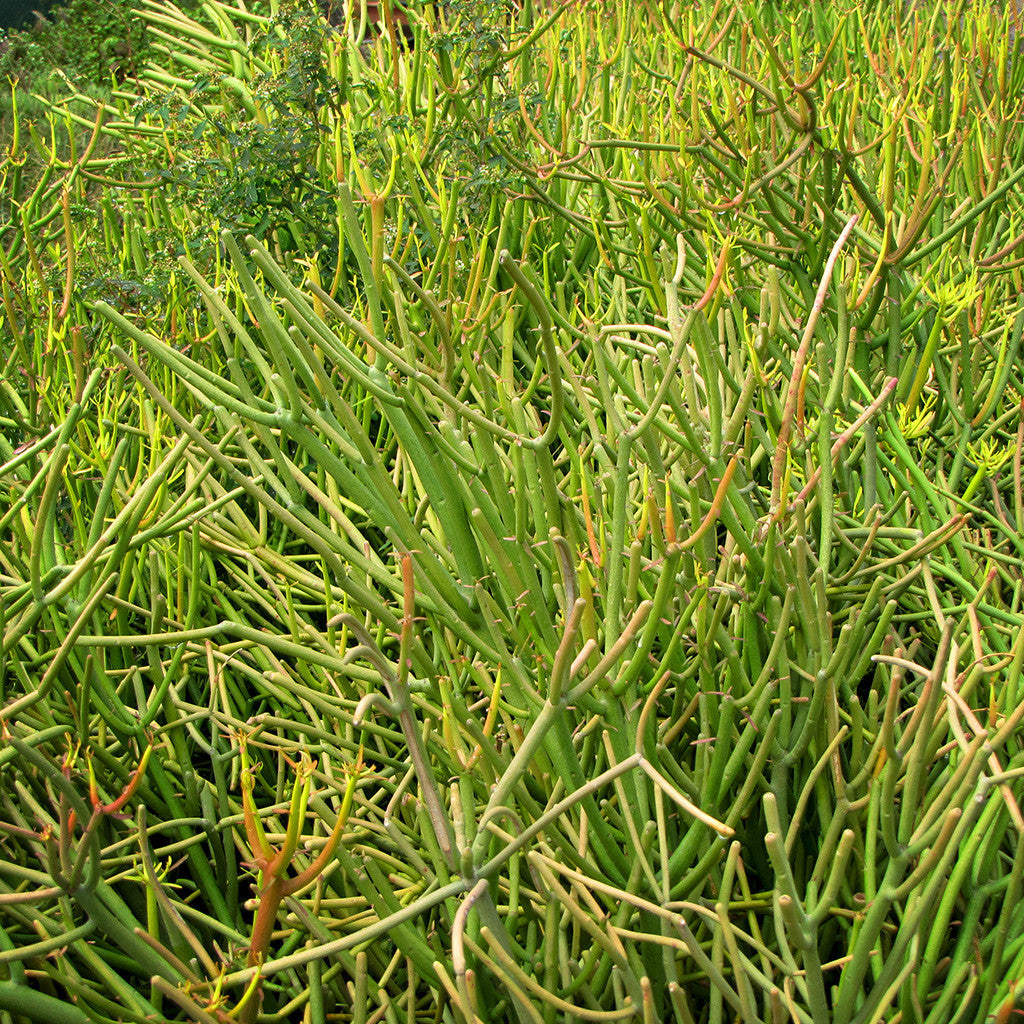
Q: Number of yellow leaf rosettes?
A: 3